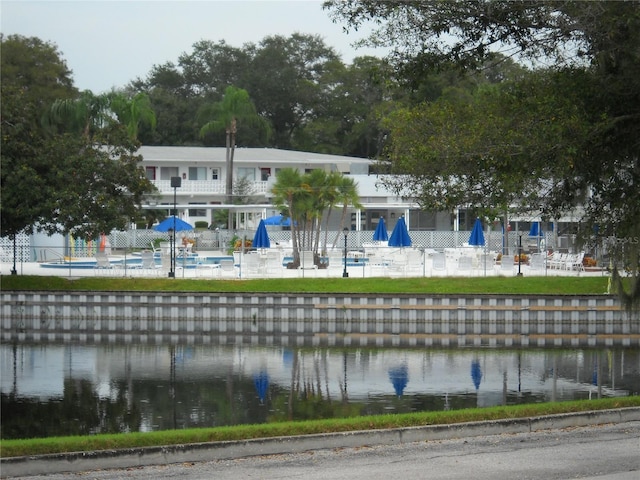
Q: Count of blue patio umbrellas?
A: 7